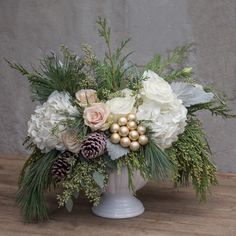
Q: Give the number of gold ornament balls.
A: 11